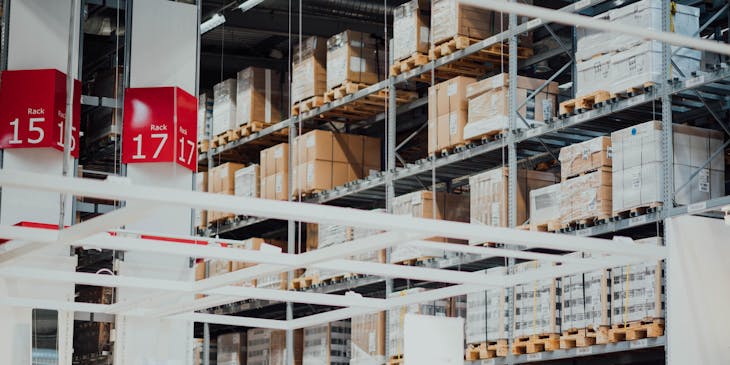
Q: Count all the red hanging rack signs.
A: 2